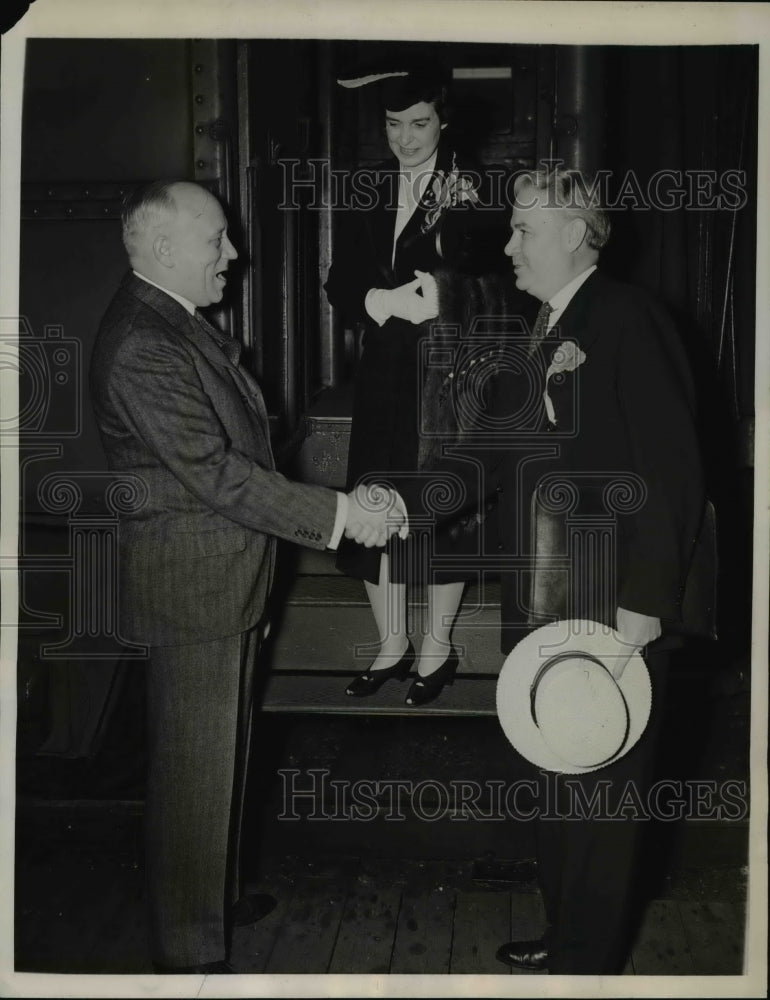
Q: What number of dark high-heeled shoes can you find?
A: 2